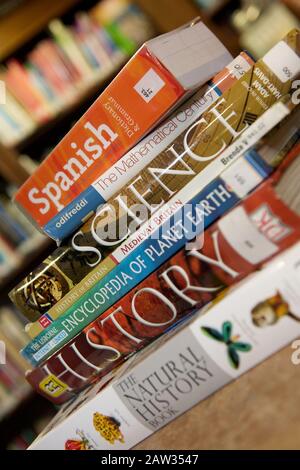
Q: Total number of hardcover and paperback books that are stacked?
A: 7